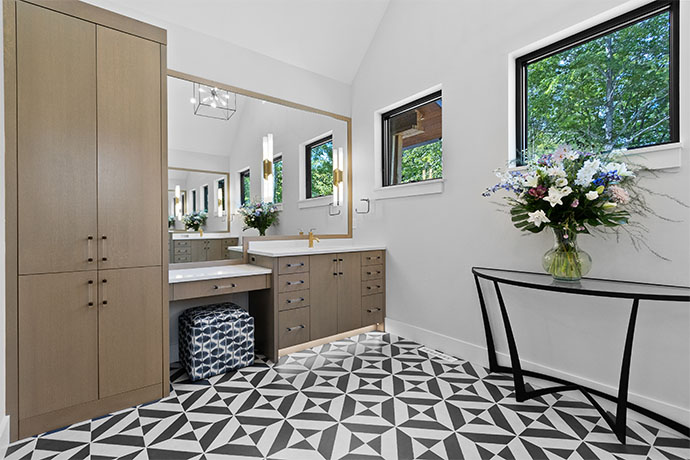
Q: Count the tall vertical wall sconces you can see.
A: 2